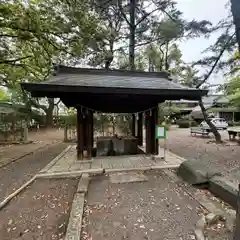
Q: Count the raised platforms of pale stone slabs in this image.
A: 1